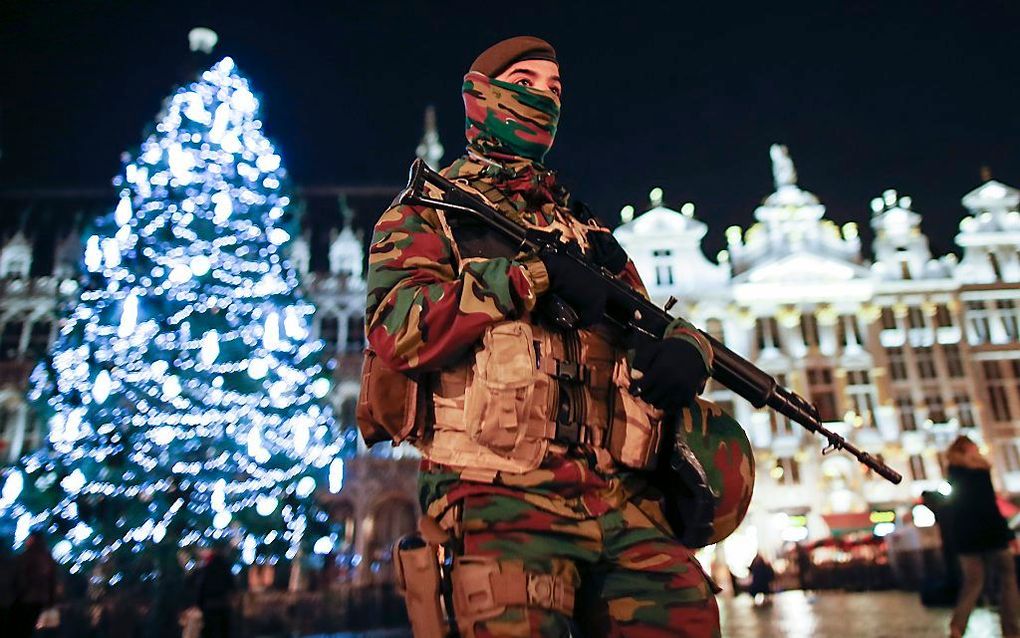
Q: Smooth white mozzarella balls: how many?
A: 0